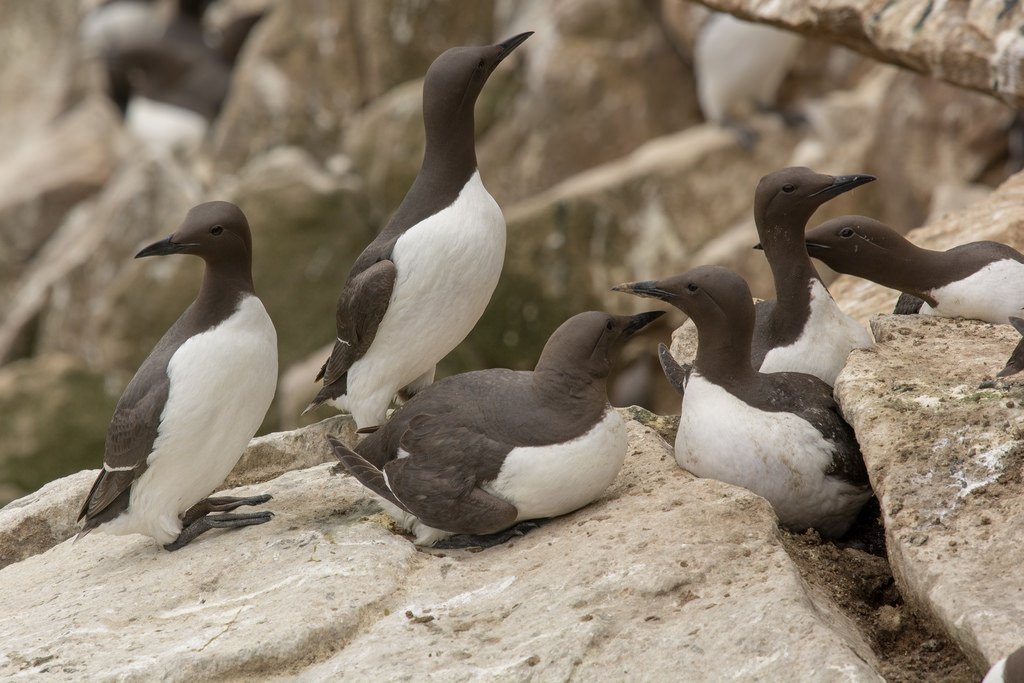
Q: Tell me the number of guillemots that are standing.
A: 2